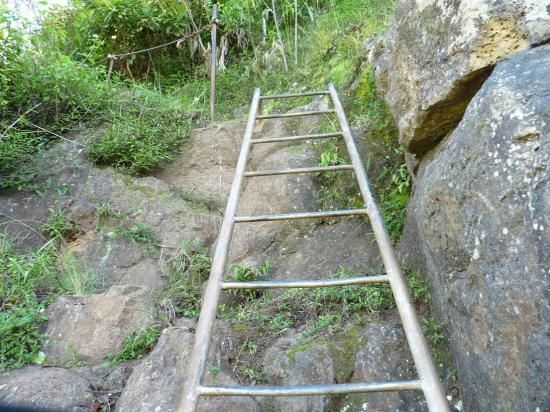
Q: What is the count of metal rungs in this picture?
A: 7